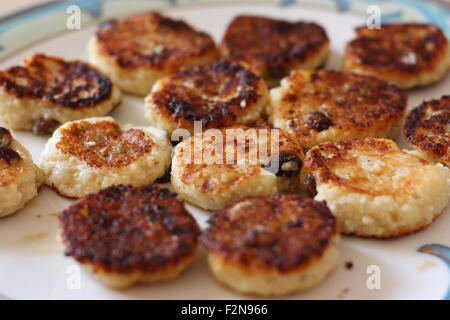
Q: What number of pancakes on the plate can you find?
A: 13